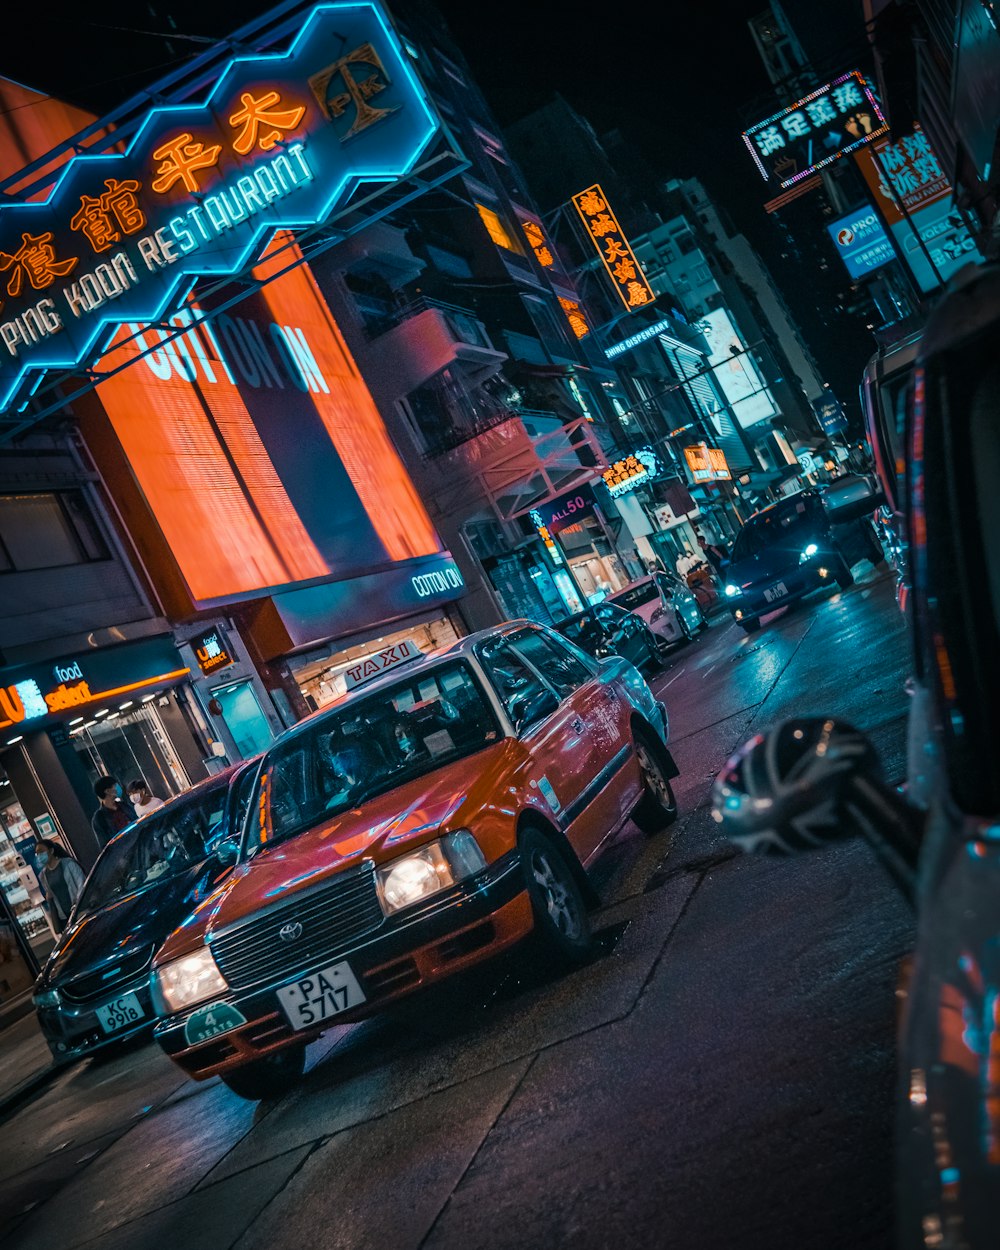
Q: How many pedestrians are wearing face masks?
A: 3